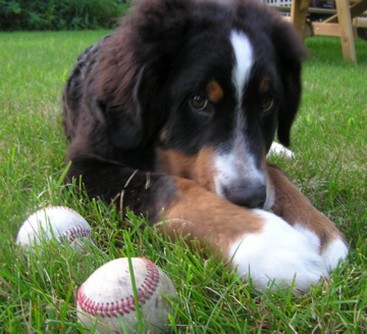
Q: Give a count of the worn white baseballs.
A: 2